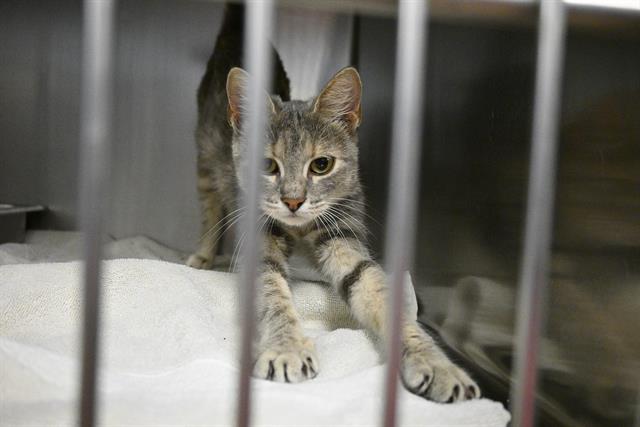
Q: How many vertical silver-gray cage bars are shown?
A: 4